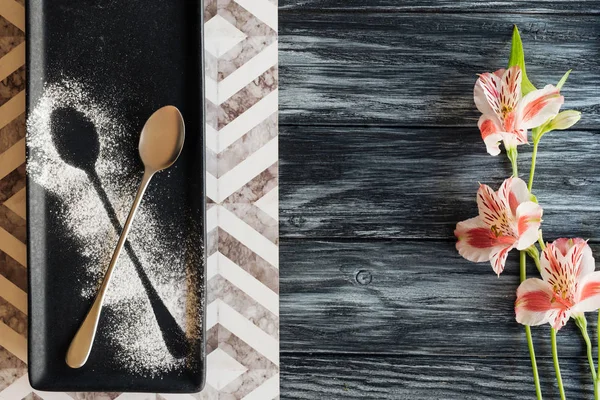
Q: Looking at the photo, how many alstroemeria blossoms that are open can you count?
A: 3